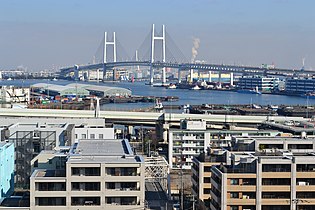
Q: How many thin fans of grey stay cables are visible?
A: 4